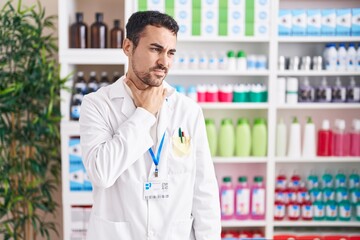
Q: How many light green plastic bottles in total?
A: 4